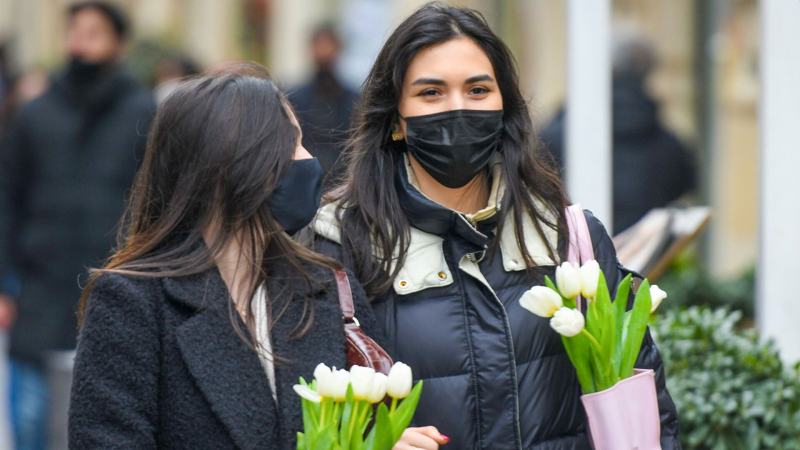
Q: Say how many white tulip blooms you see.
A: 10